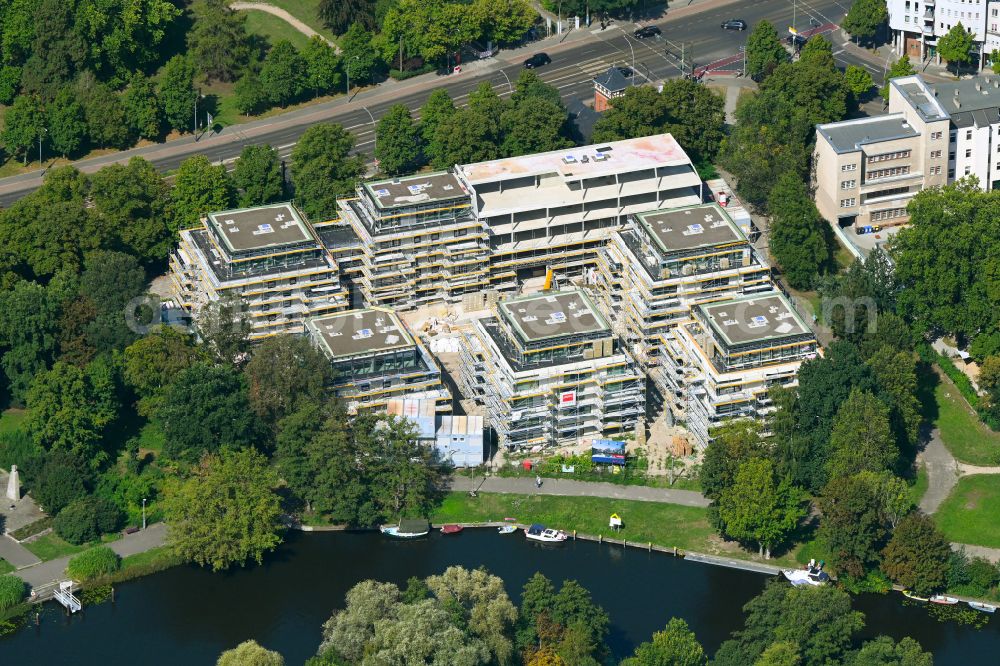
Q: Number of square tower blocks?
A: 6